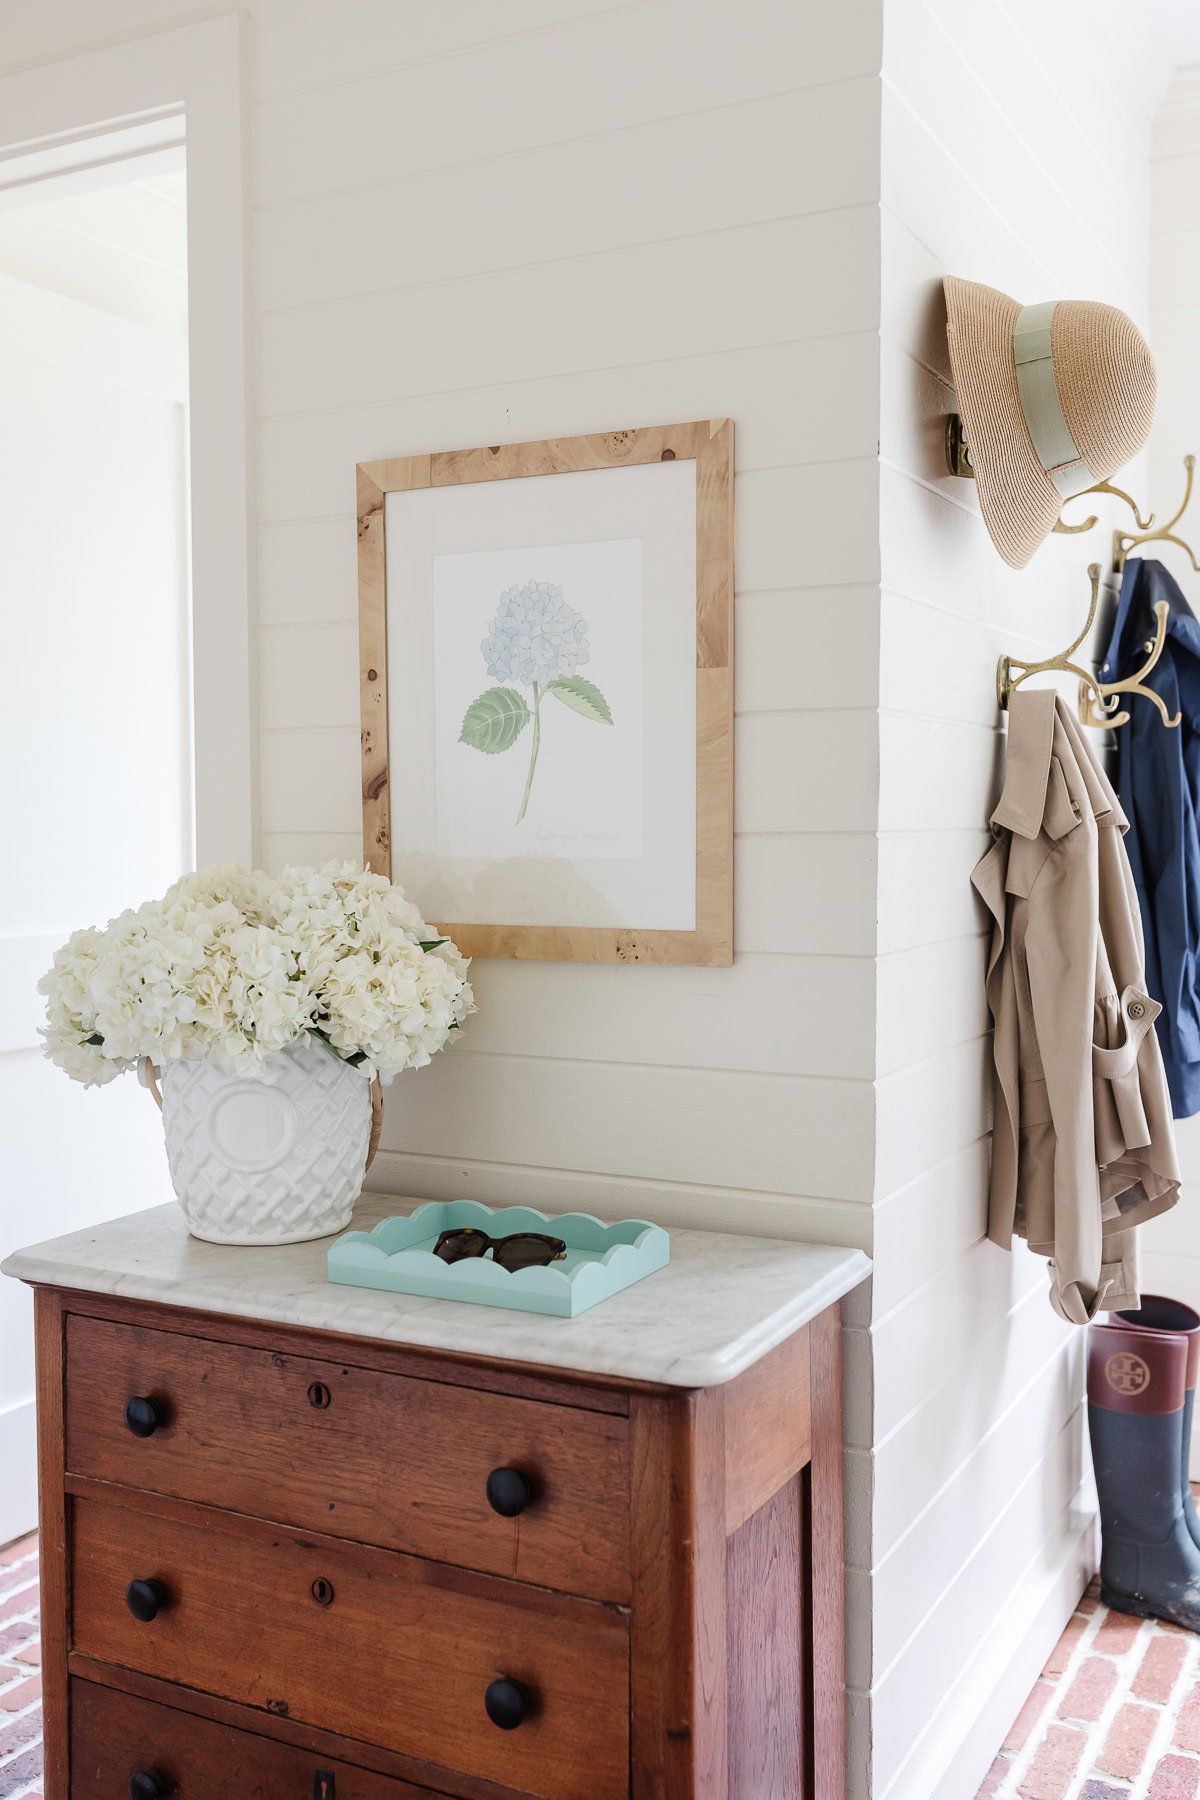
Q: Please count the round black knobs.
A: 5